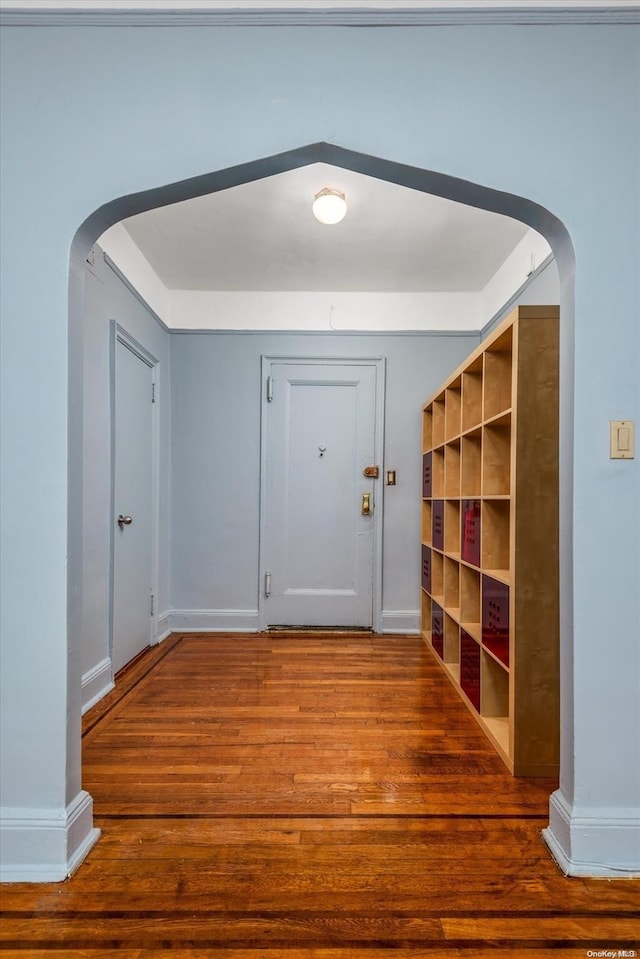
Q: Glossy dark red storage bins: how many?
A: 7